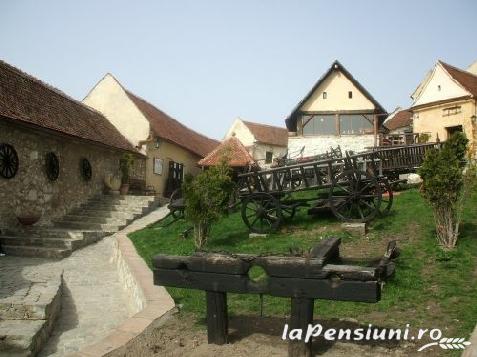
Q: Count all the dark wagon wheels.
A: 7